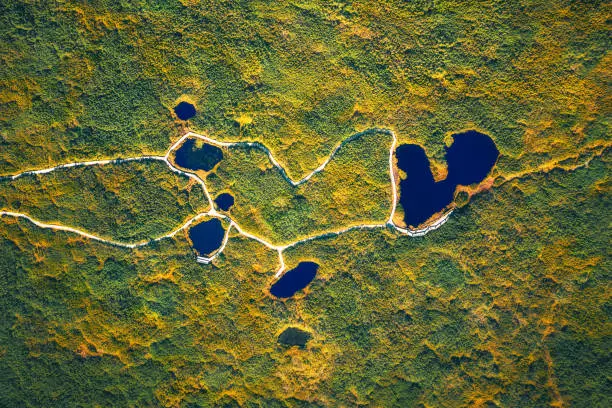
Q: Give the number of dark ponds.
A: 7